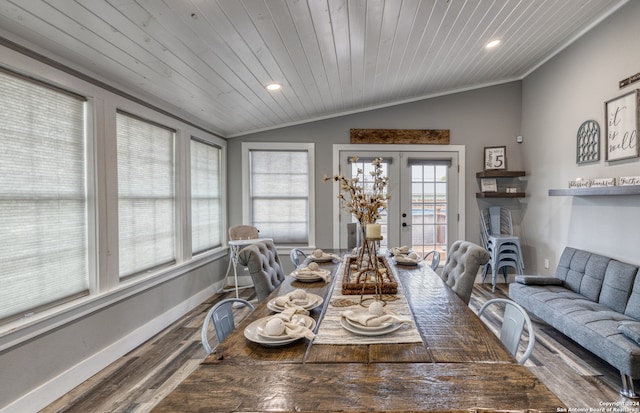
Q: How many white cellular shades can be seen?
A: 4